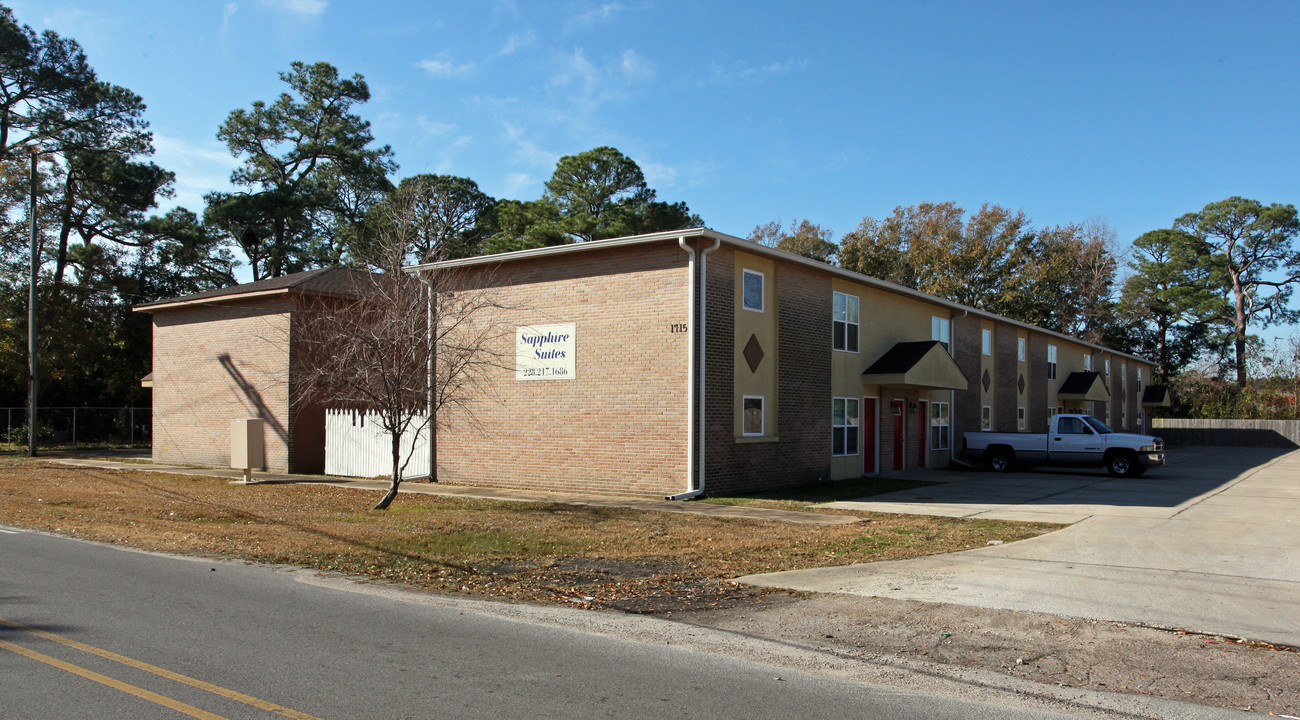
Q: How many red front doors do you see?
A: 3